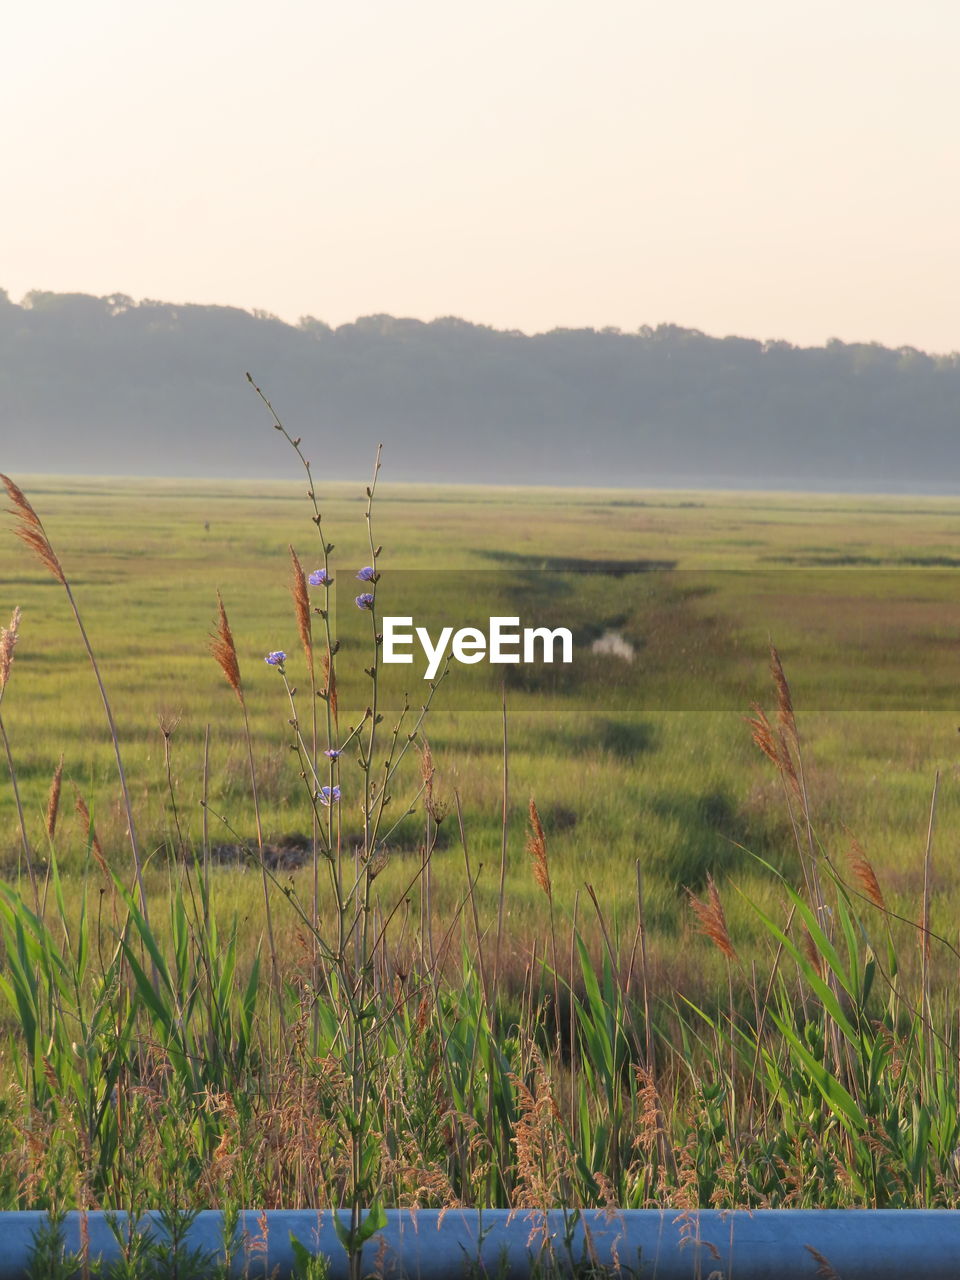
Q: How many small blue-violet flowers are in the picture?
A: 6